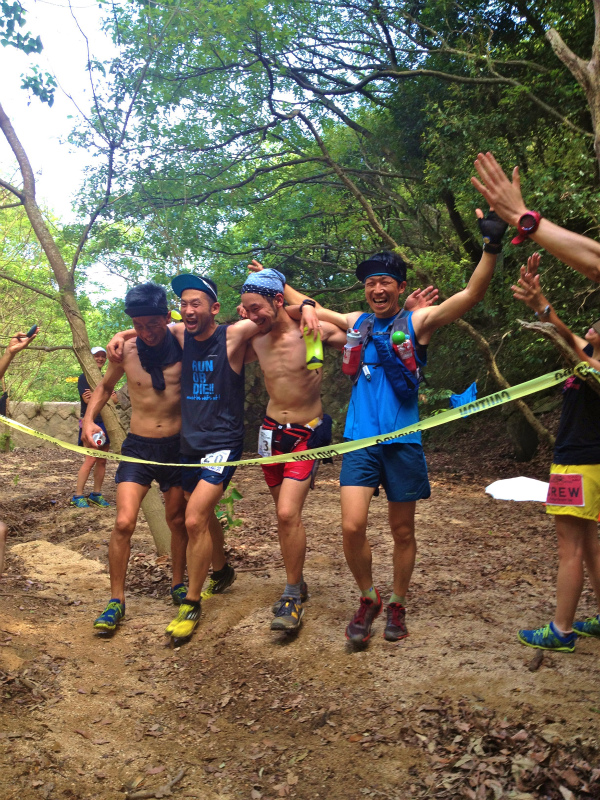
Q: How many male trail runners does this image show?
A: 4